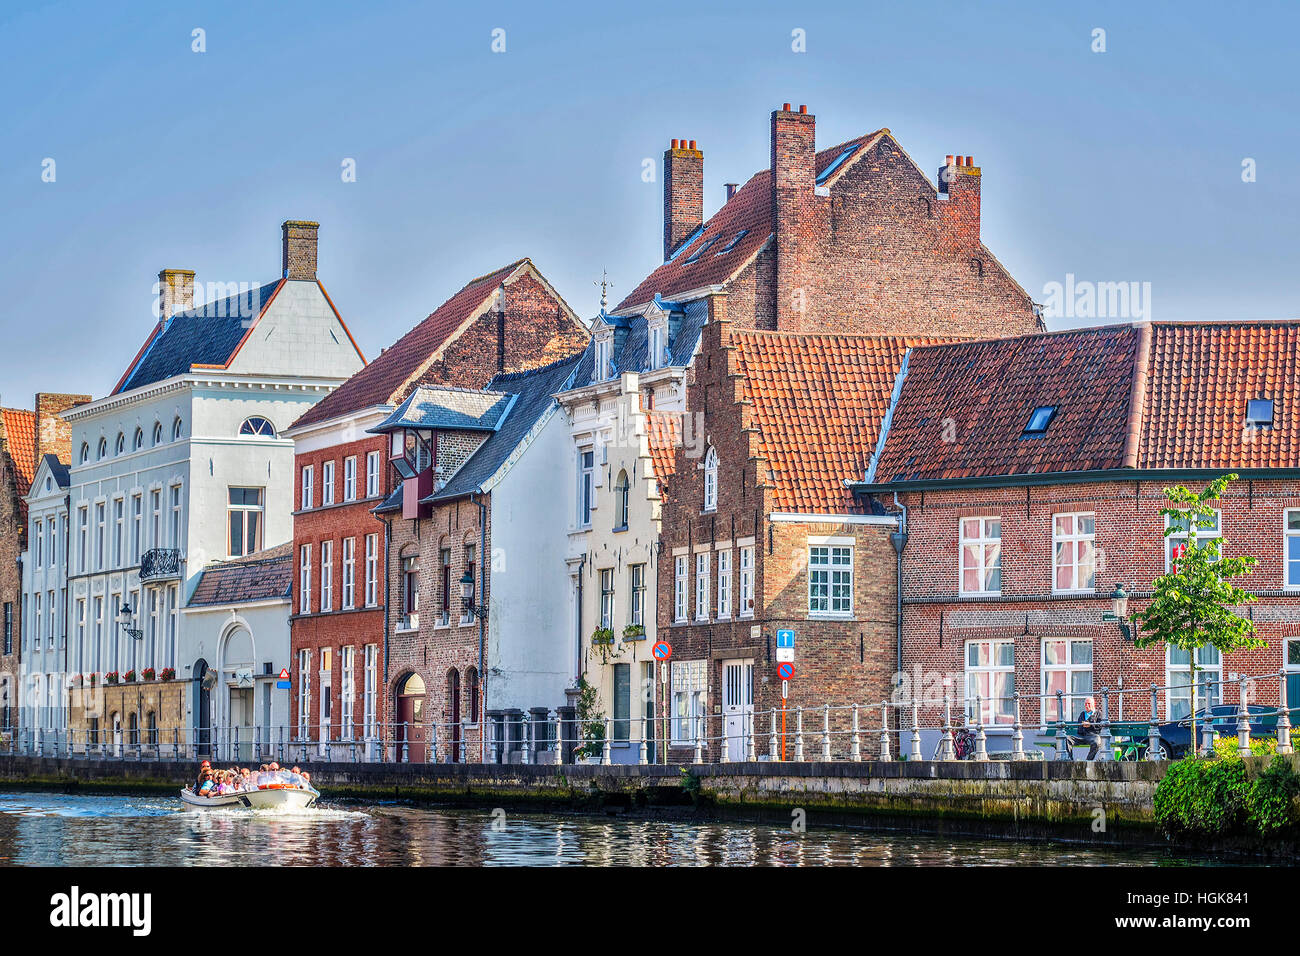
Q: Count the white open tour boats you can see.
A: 1